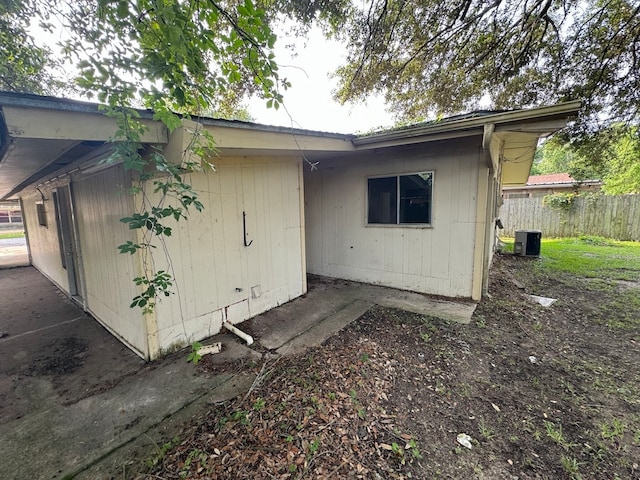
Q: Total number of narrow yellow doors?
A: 0